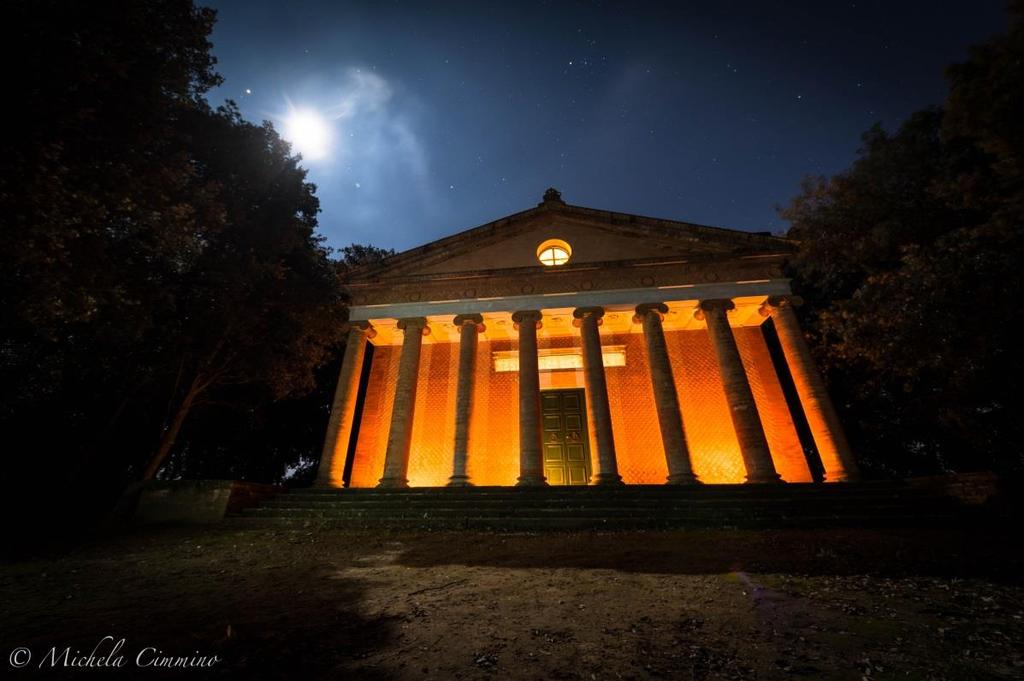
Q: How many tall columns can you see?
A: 8